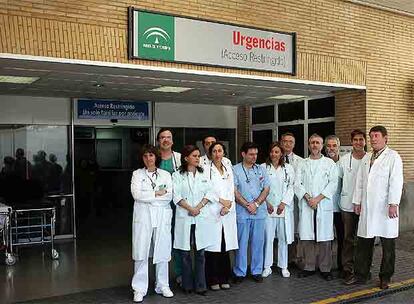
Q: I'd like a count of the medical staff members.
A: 12